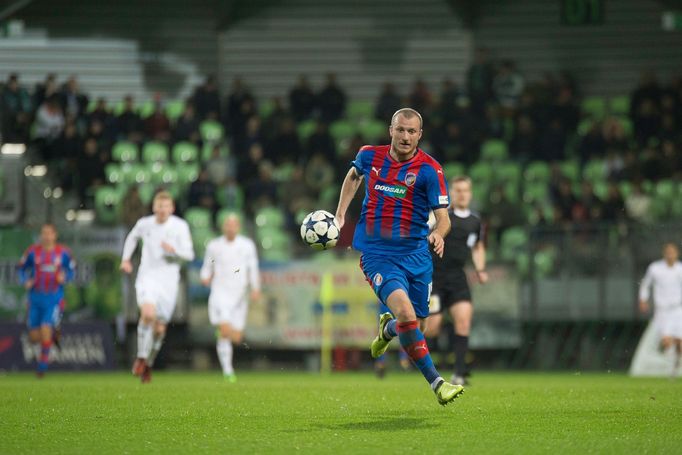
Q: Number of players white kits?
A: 3